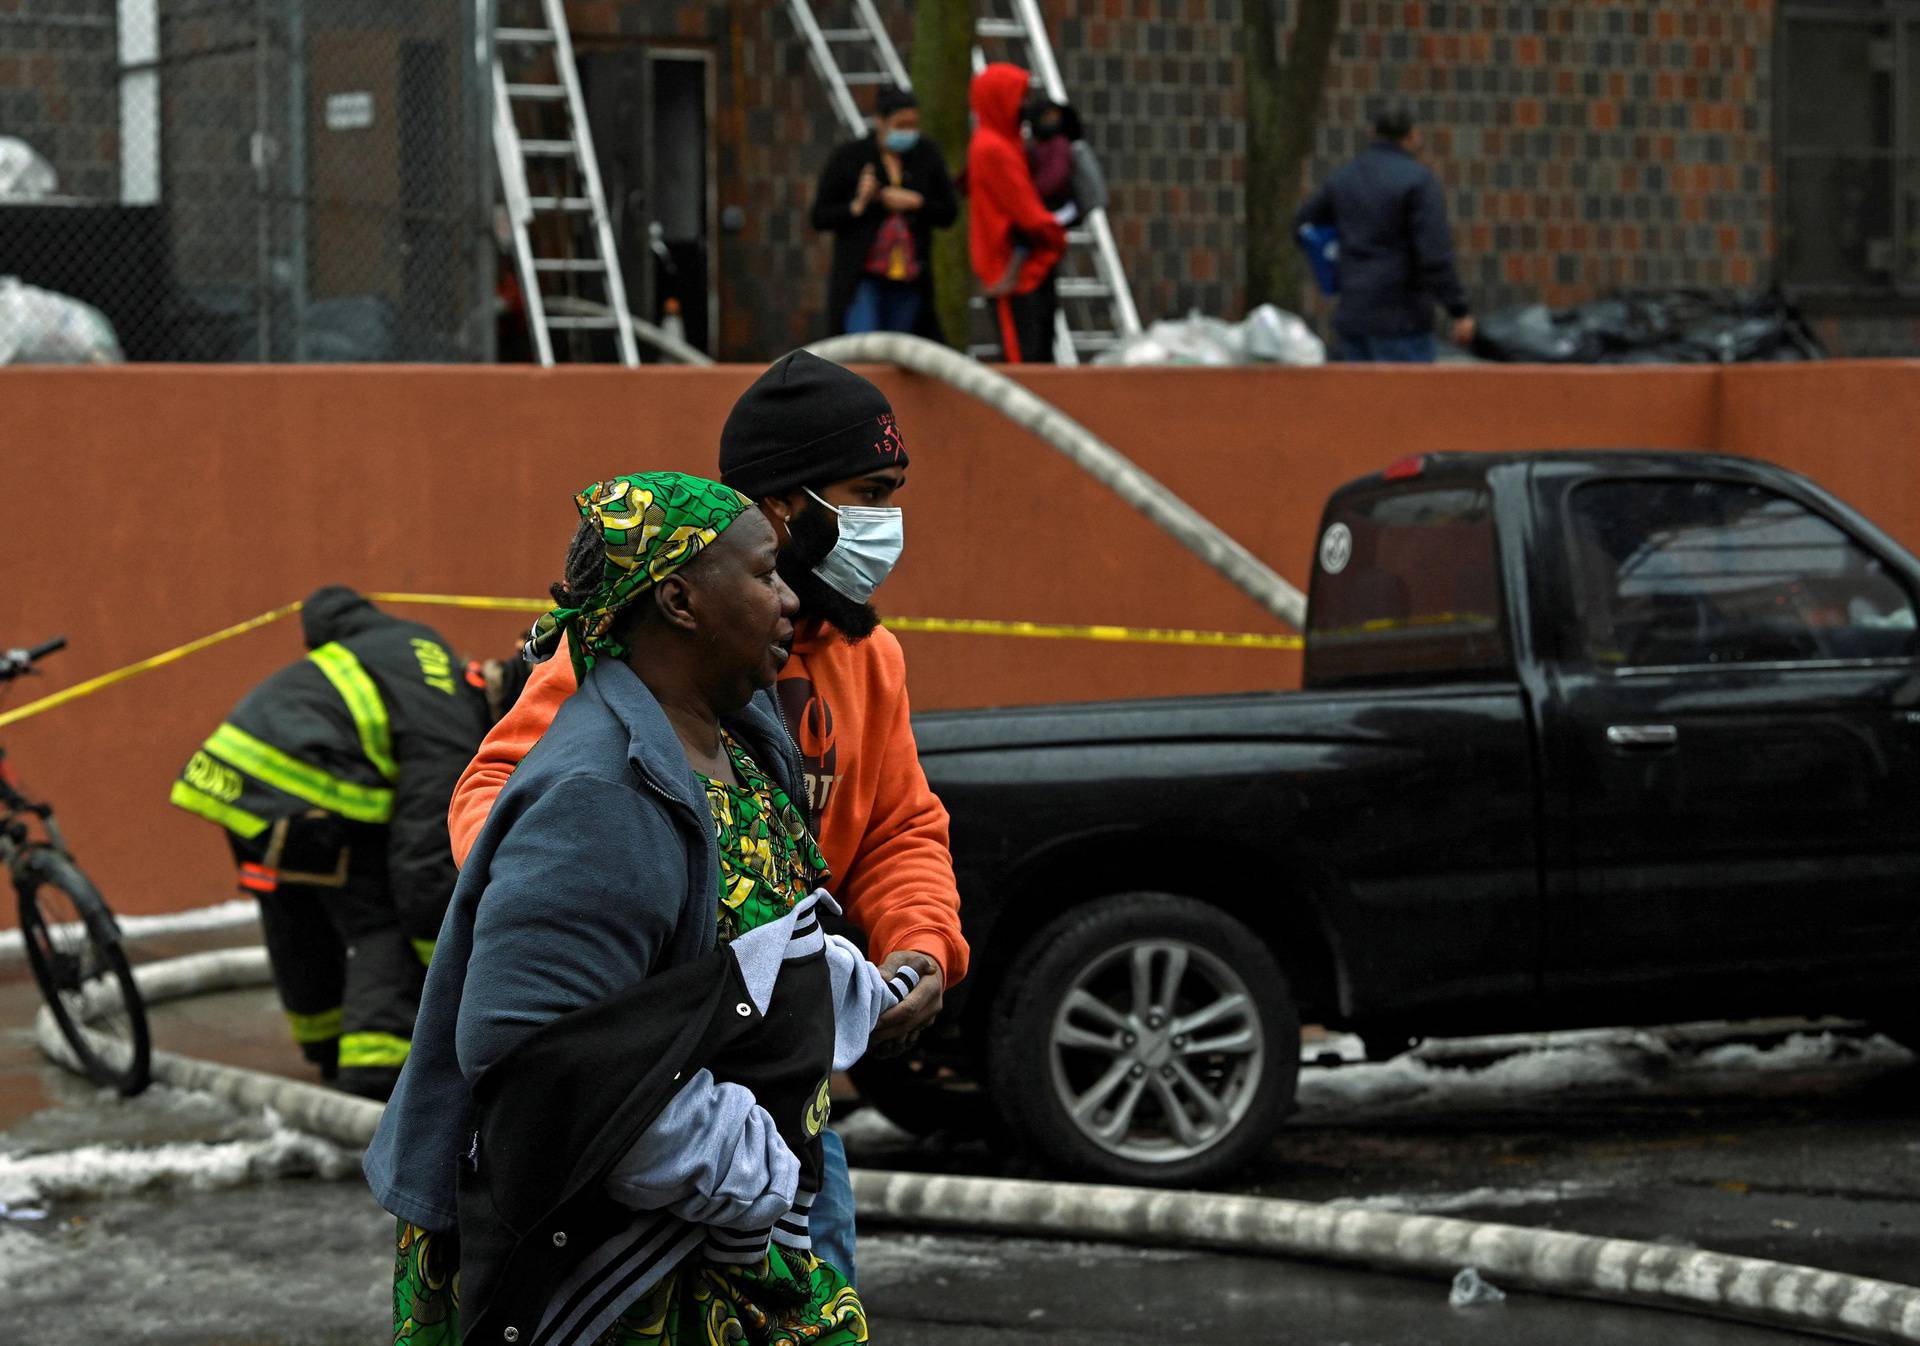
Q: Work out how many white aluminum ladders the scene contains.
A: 3